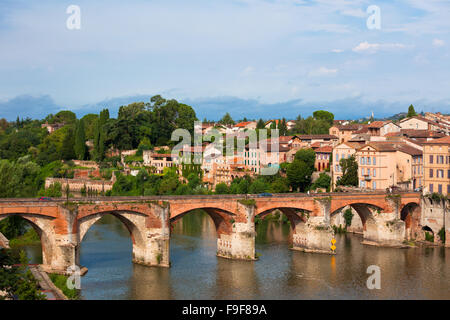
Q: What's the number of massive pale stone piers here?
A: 5